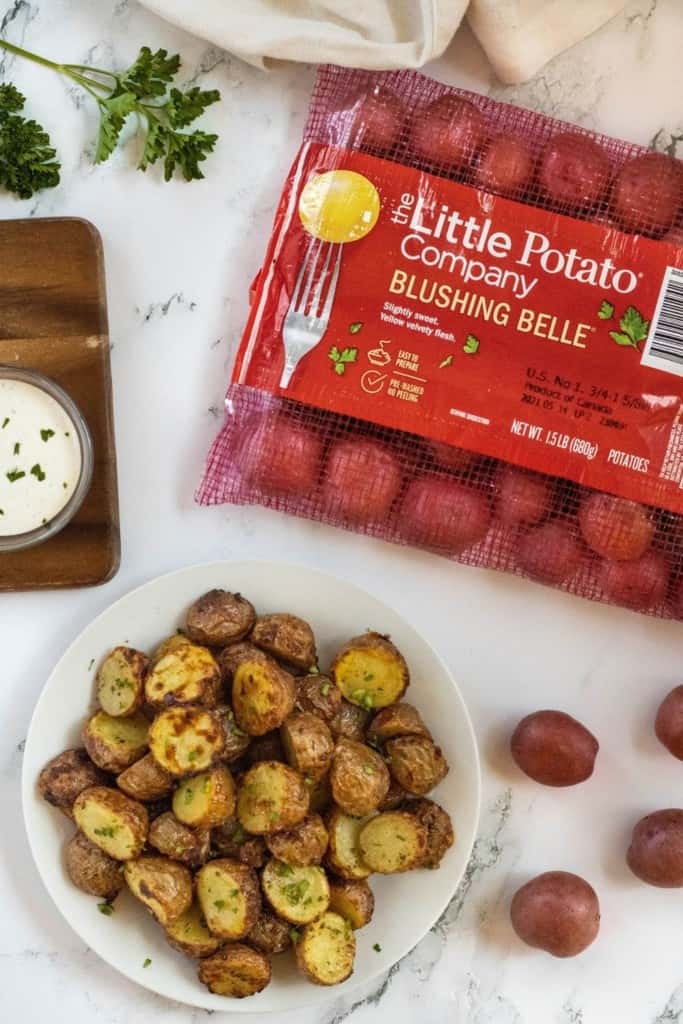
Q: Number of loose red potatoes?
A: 4